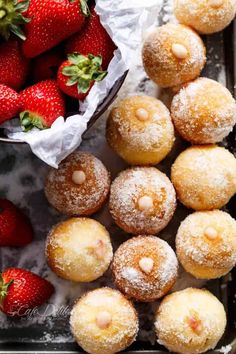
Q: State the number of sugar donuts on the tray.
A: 12